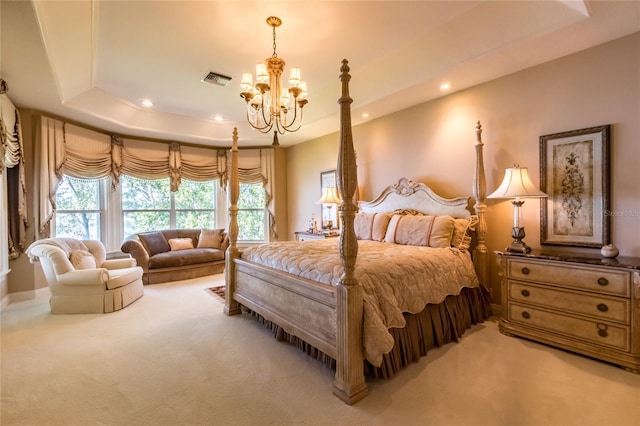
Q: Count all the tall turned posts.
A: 3